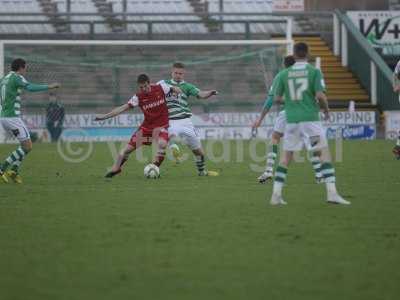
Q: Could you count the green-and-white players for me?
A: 4